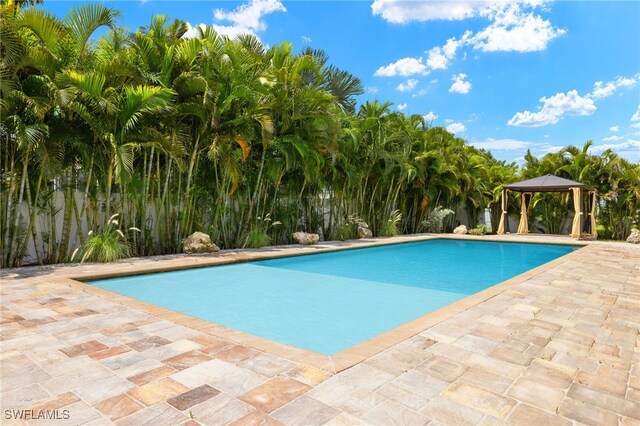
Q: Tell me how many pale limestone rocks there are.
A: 5